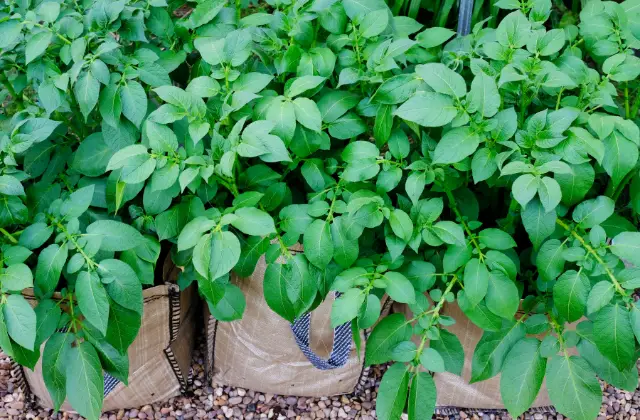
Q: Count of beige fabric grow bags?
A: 3